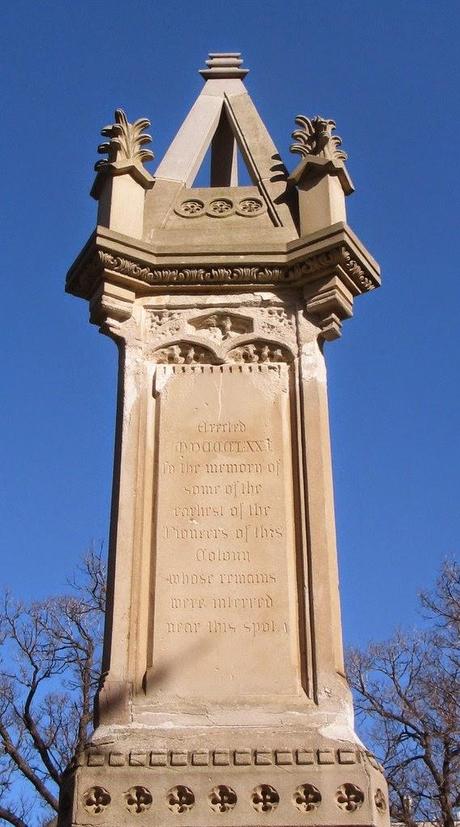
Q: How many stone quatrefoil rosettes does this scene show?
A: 11